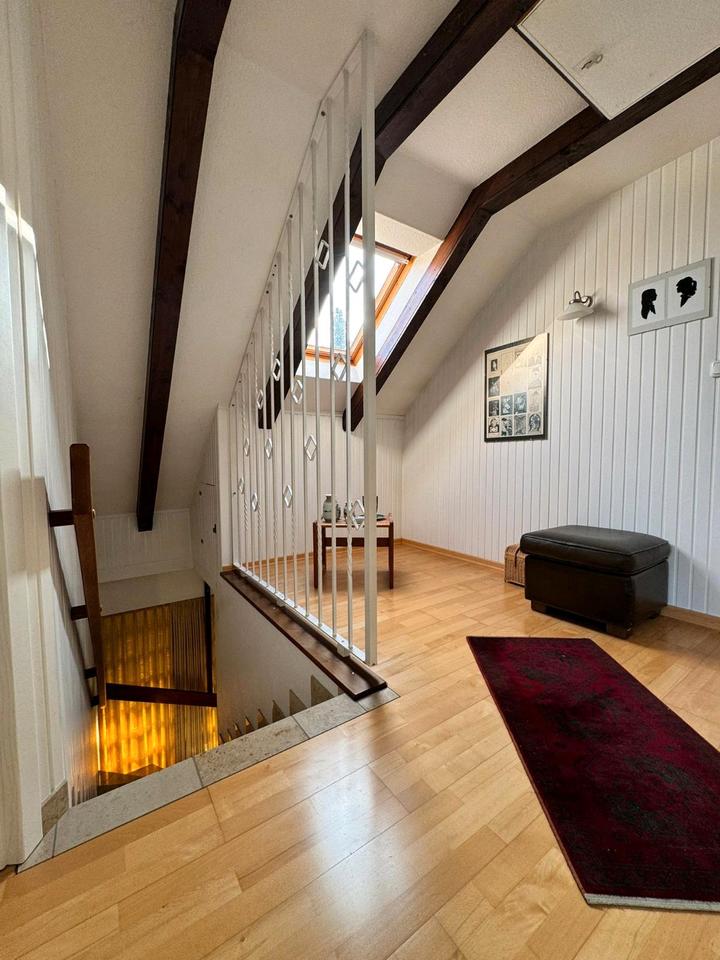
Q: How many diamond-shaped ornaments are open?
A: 13